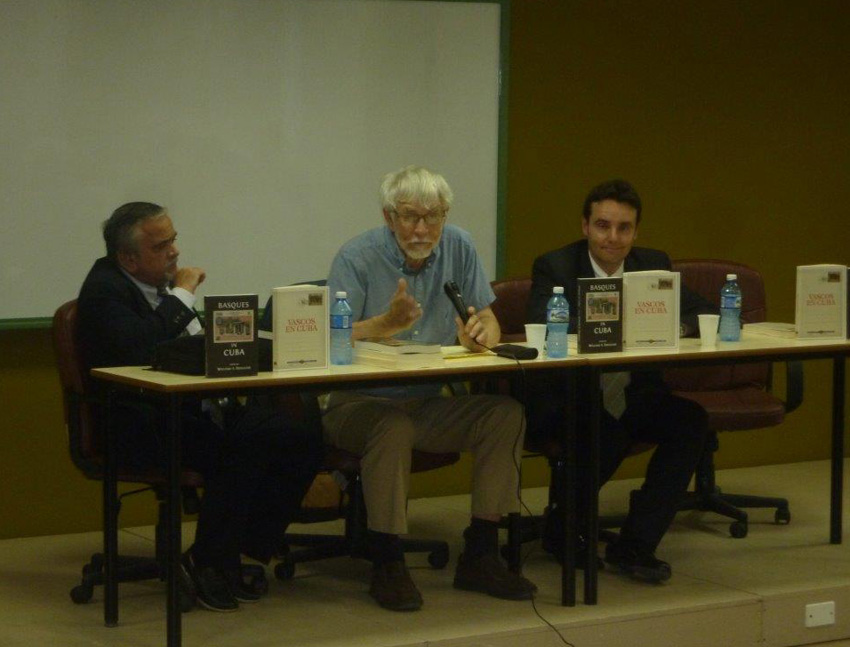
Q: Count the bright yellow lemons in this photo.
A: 0